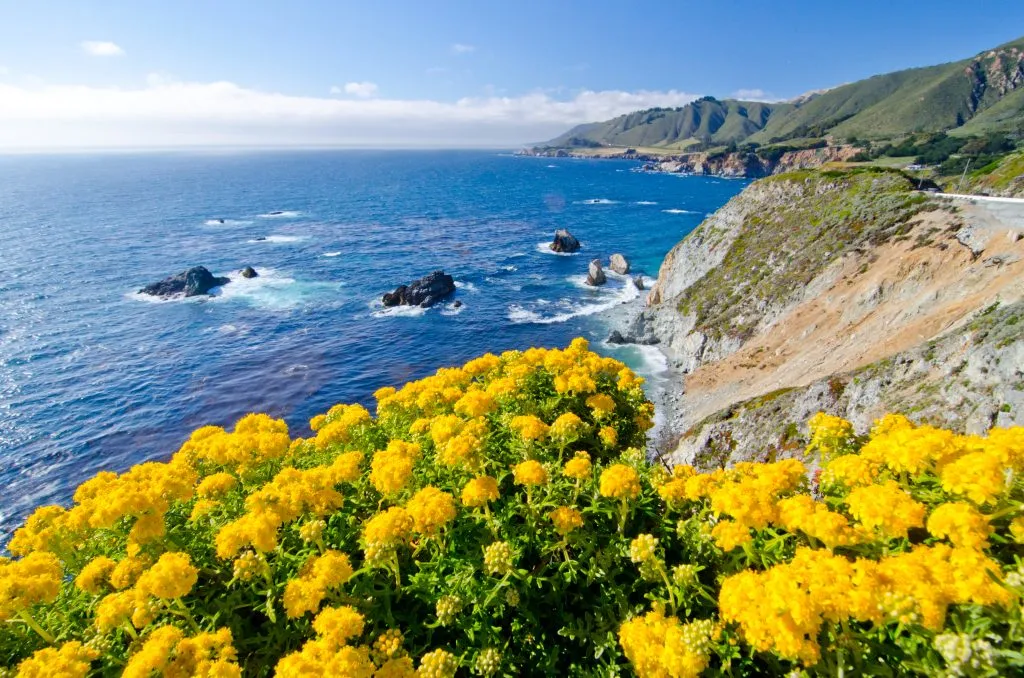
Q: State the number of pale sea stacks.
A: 2